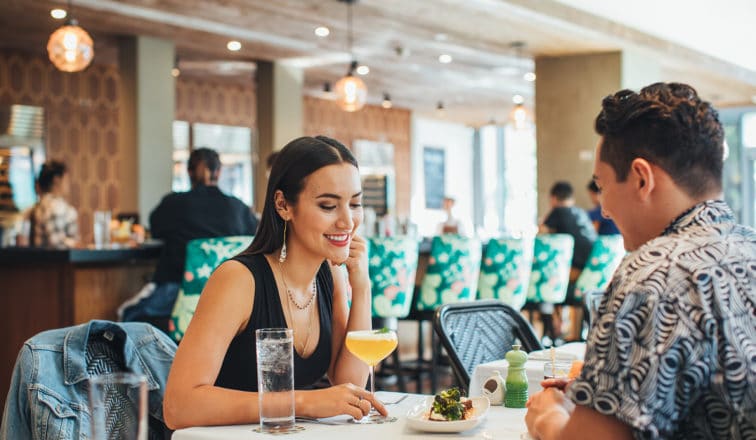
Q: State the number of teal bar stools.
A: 6